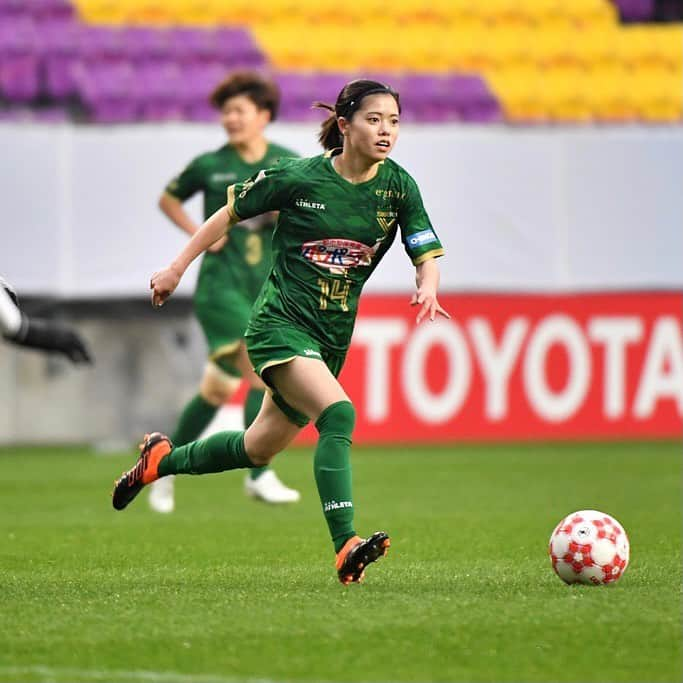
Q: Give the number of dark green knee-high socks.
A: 4